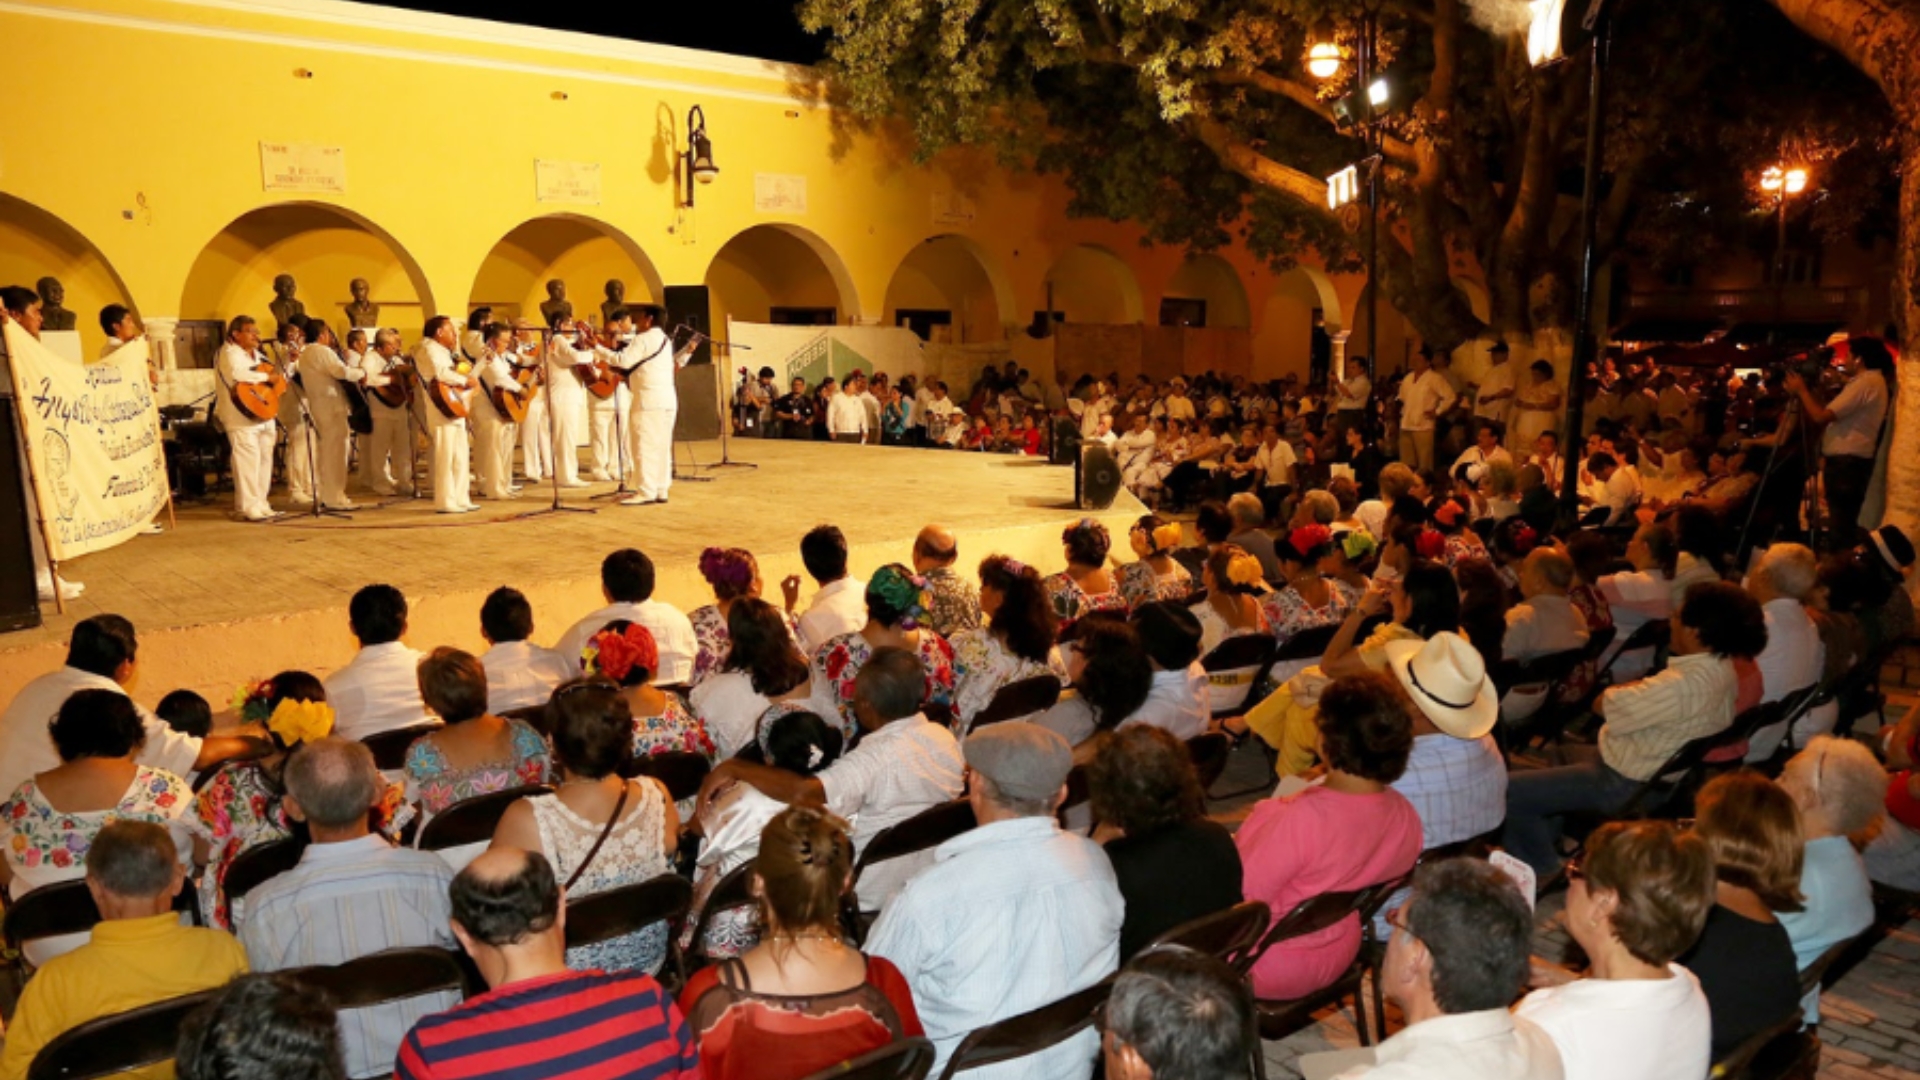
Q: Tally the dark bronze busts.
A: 5